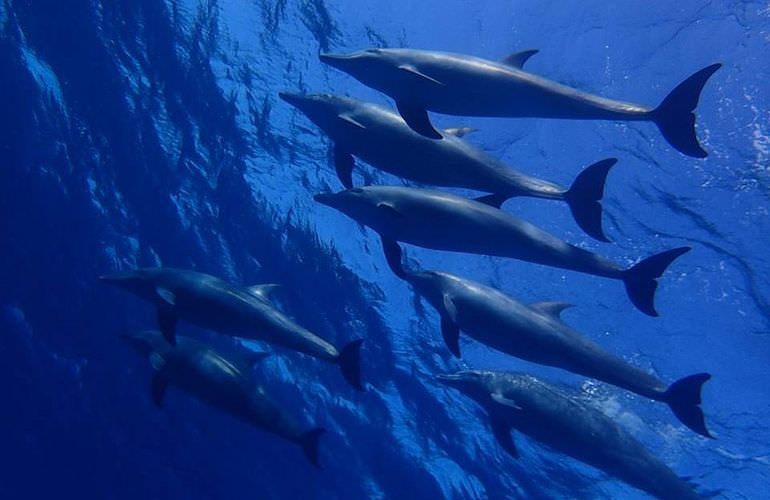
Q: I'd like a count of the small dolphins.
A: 7